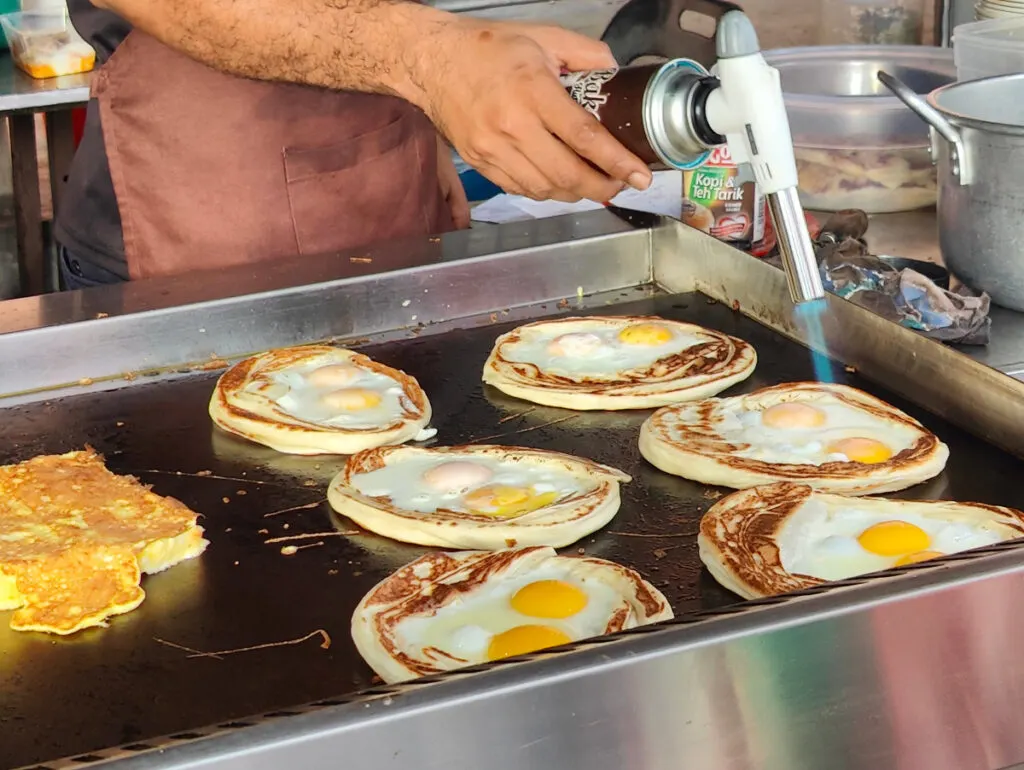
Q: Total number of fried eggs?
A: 12